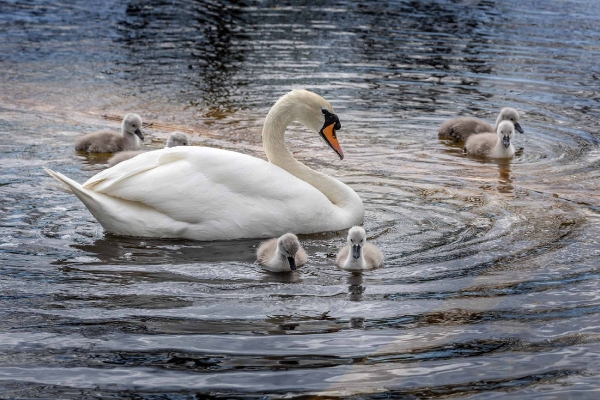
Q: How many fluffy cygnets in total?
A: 6